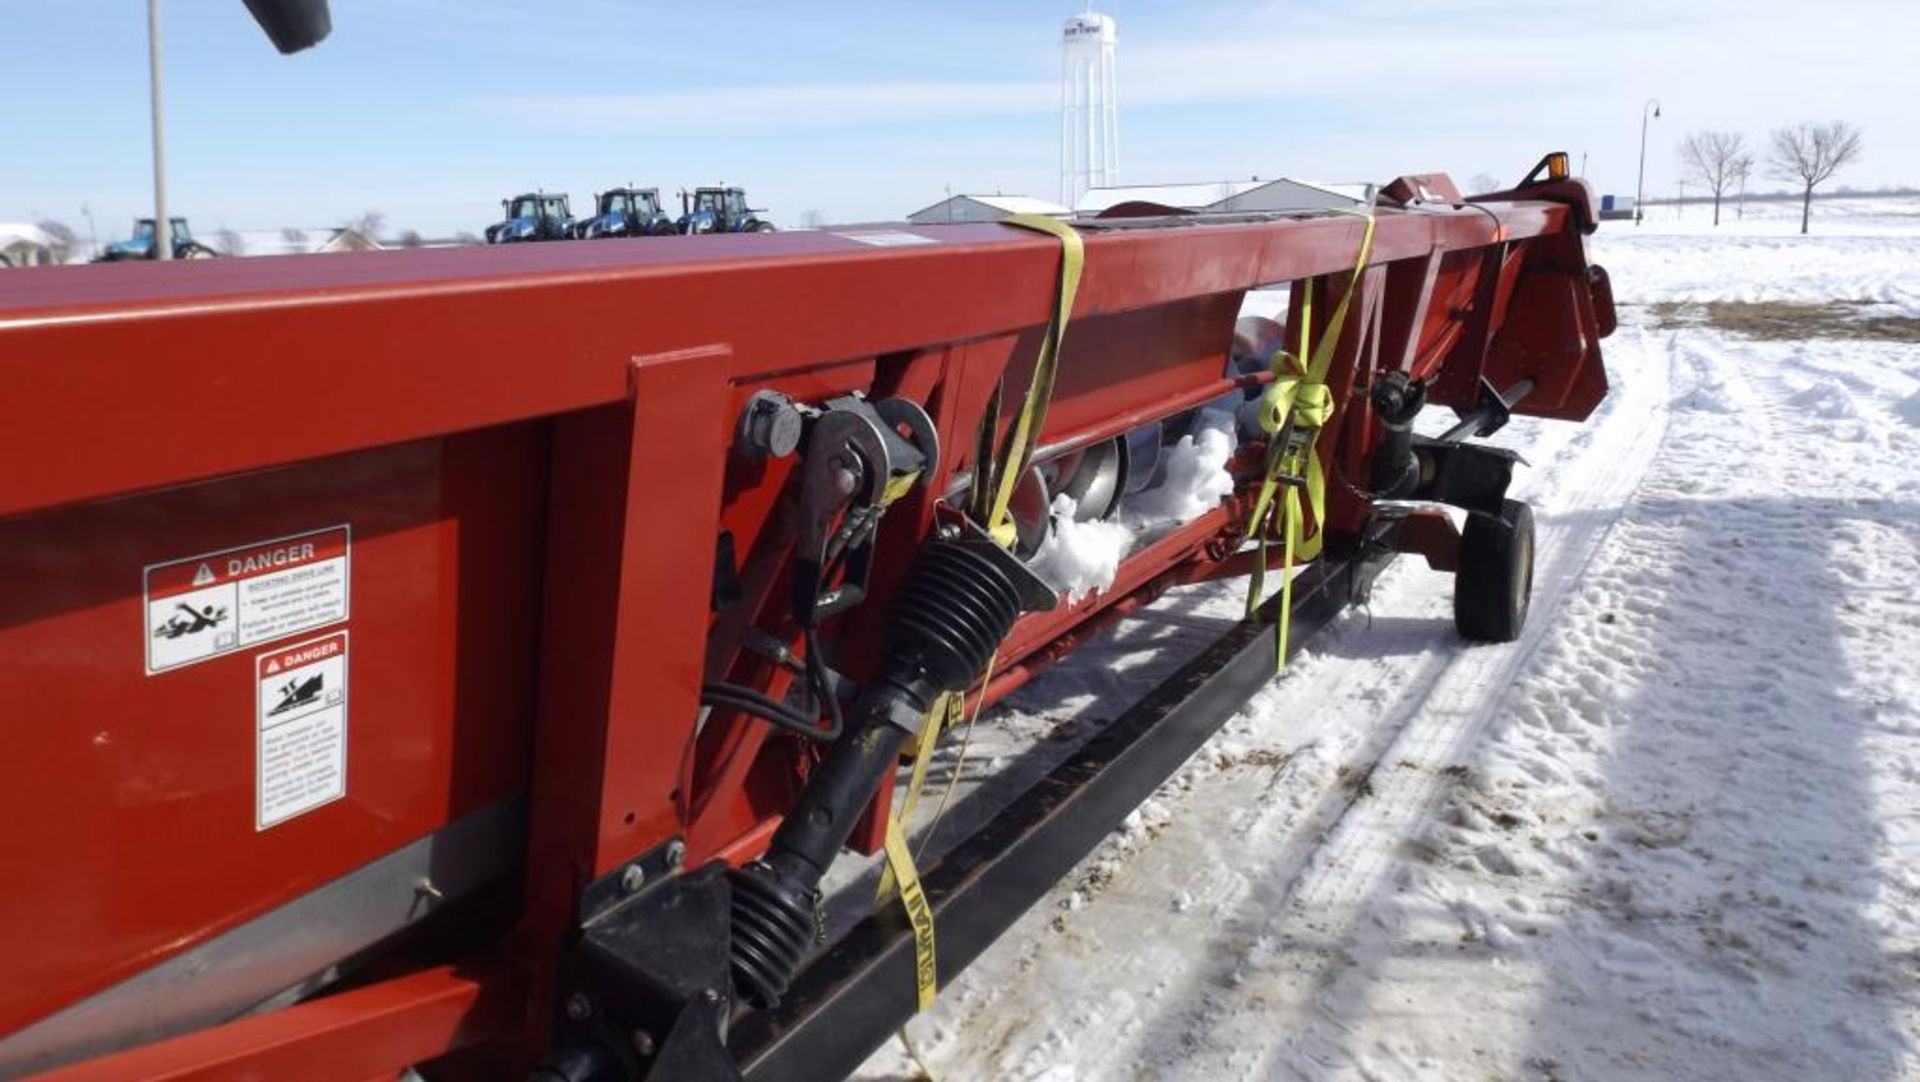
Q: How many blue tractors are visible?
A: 4